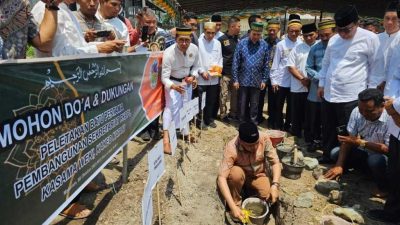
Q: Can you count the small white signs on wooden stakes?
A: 7